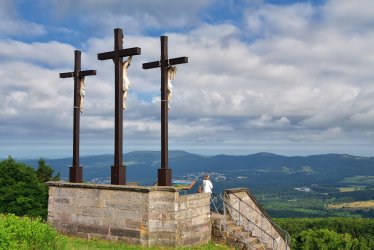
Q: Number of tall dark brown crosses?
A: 3